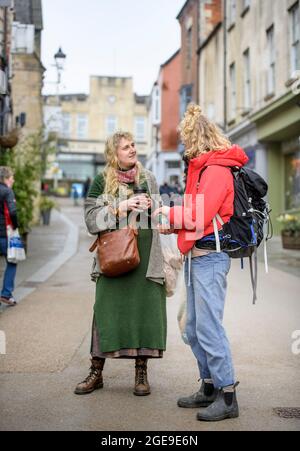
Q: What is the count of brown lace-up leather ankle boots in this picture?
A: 2